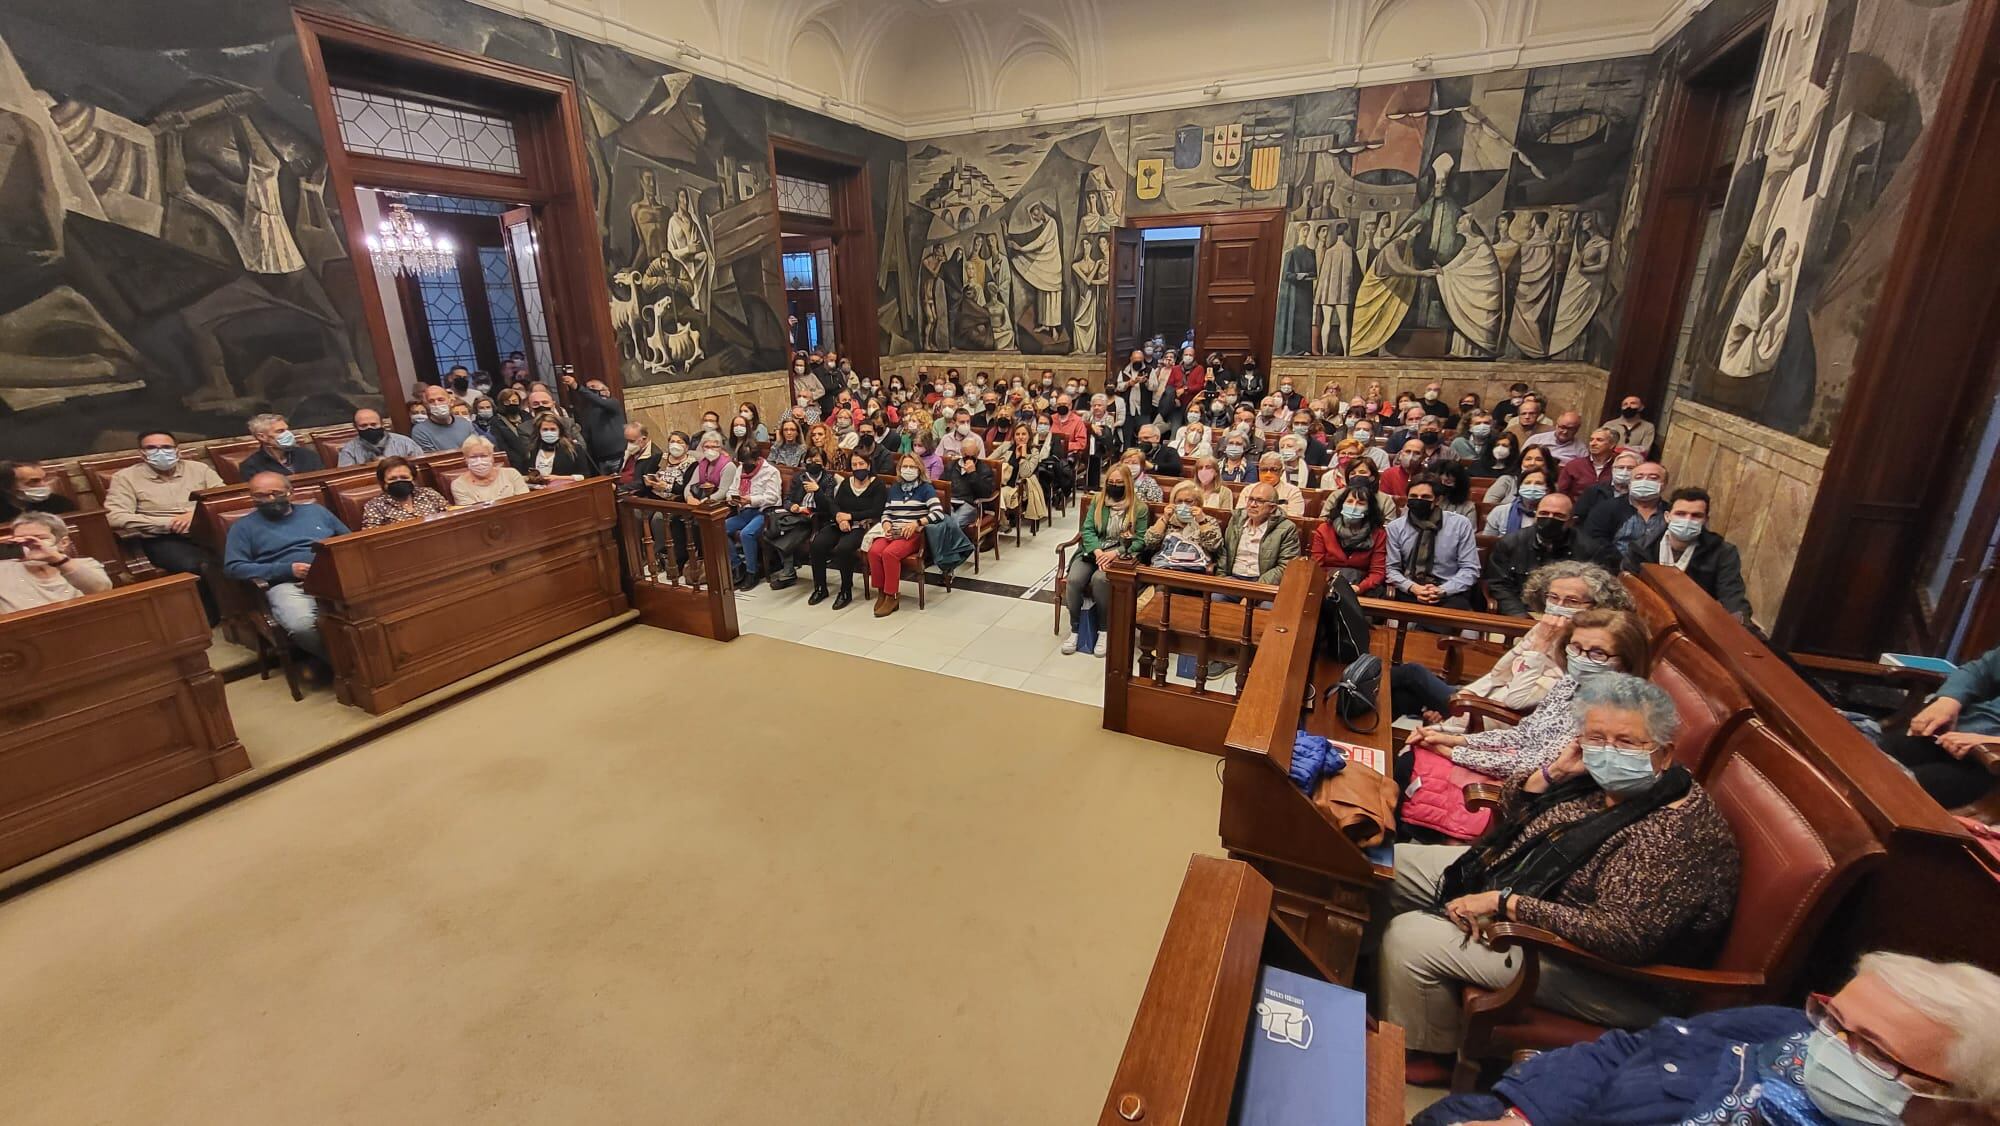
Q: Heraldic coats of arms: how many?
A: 4